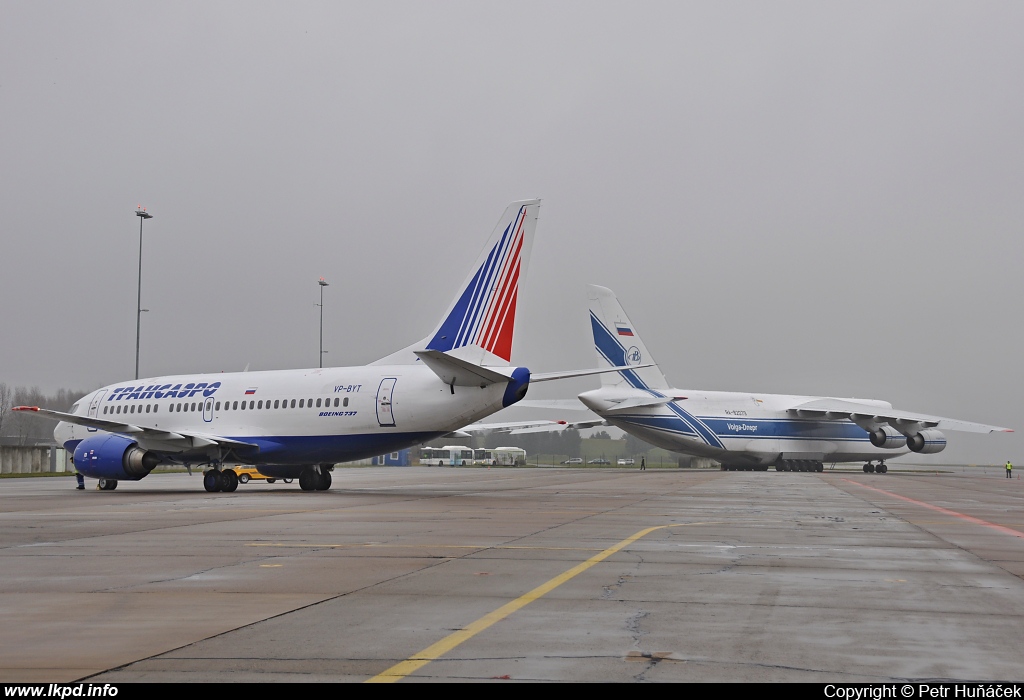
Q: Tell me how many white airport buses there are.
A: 2